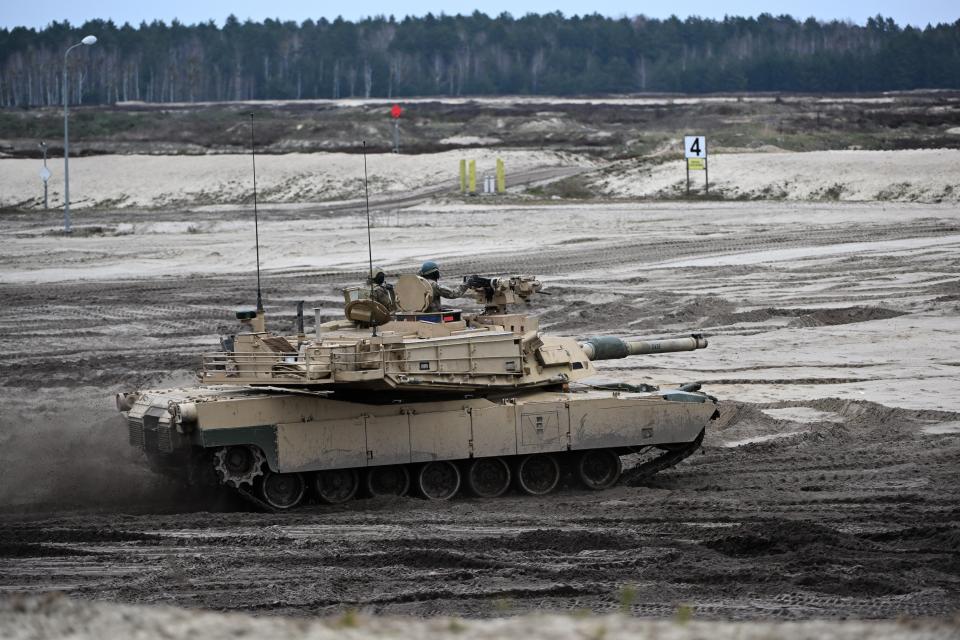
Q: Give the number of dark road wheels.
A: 7